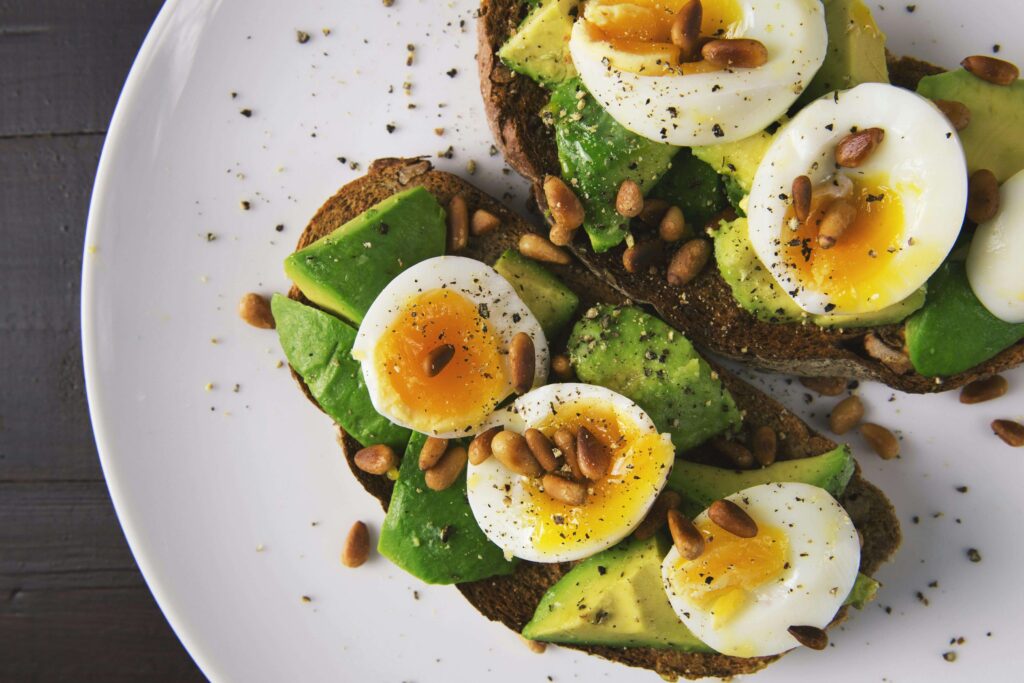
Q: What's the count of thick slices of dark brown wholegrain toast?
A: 2